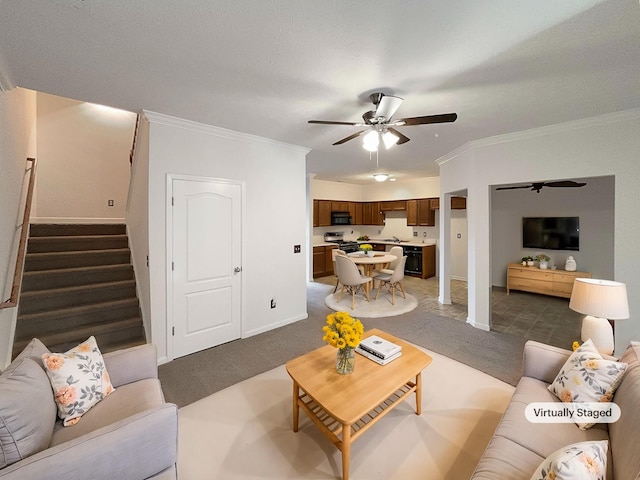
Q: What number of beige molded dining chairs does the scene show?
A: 4